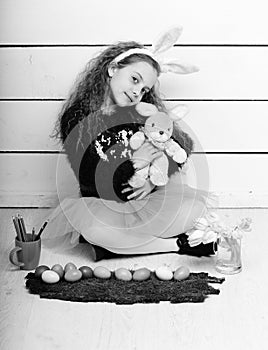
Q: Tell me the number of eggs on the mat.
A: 11